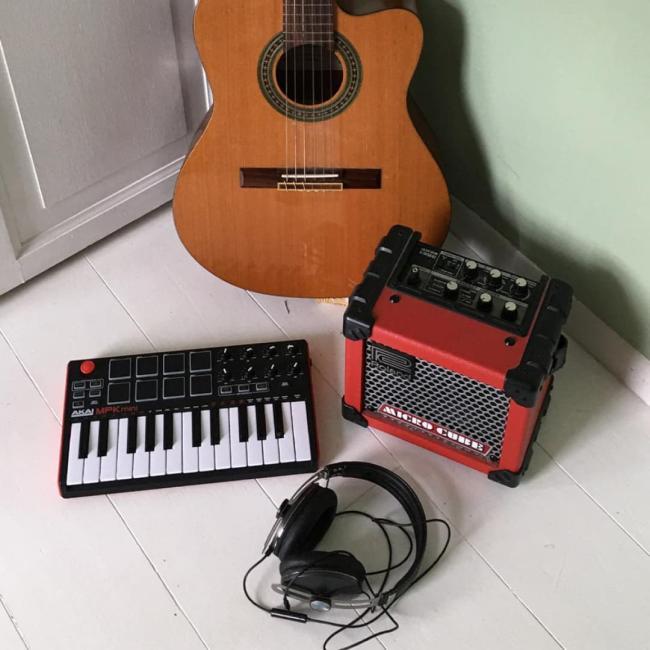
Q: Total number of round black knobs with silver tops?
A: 6